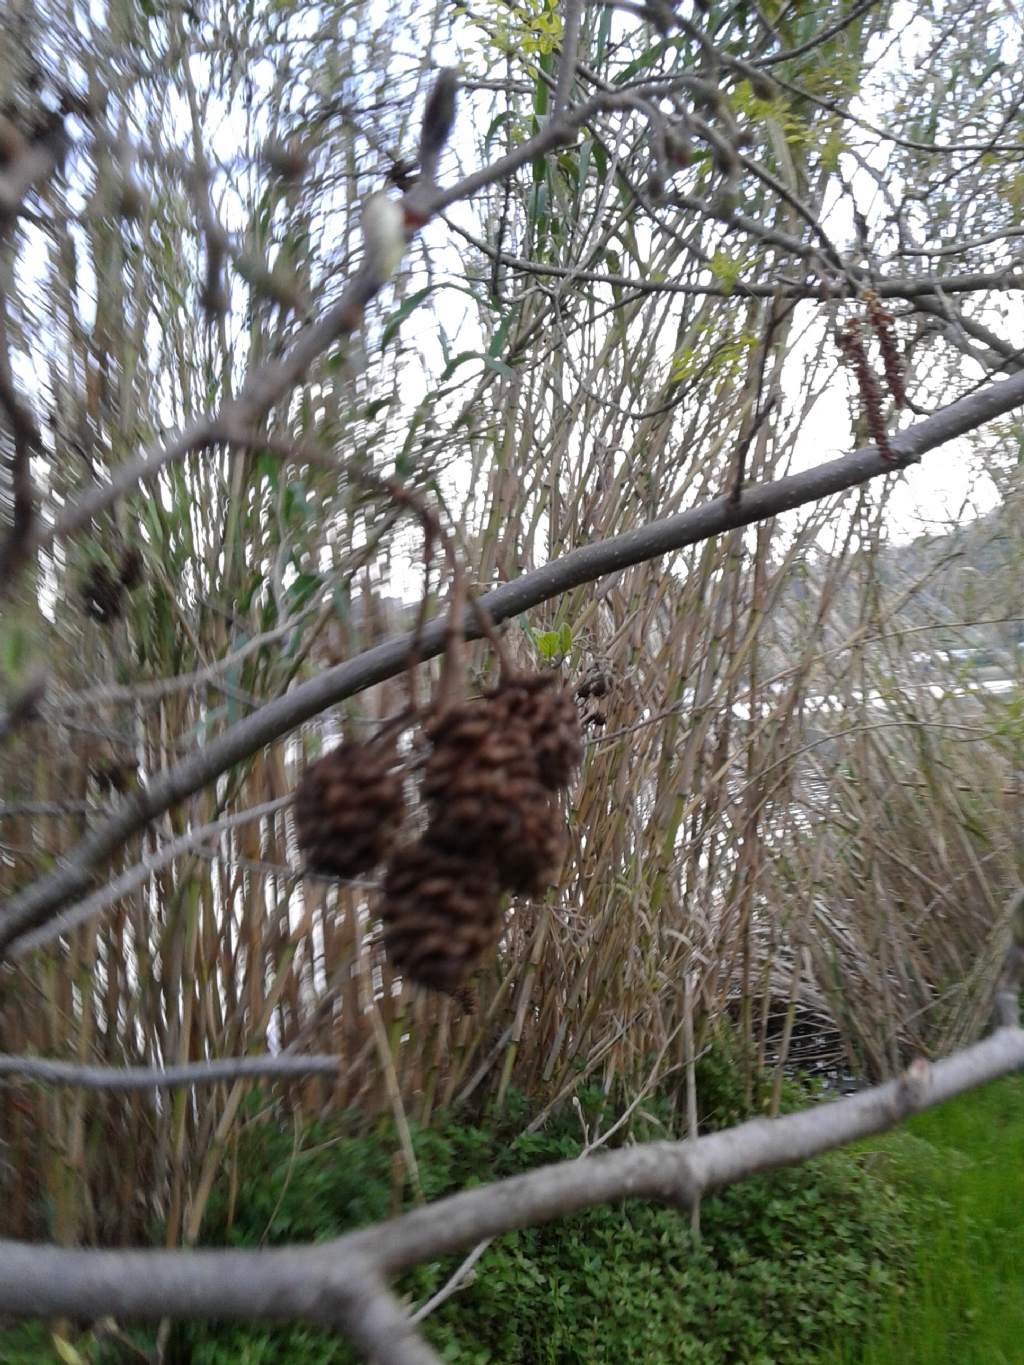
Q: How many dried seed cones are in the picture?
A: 5